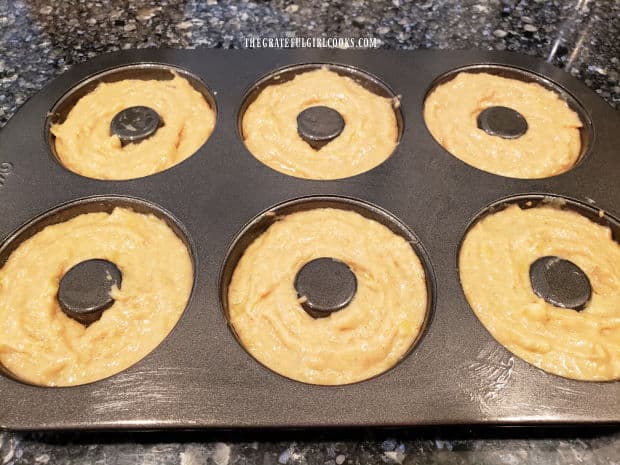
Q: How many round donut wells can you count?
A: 6